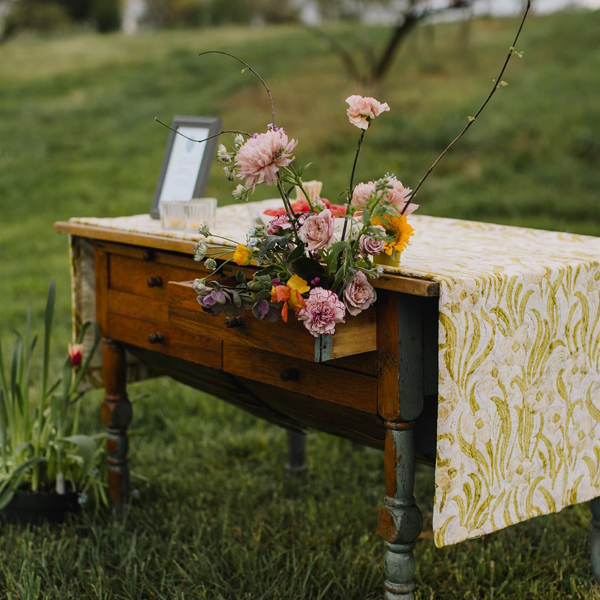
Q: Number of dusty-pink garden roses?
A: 2